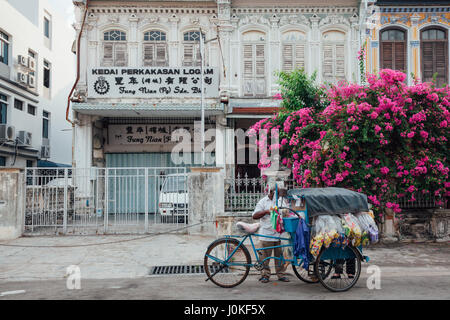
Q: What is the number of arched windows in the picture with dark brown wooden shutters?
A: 2